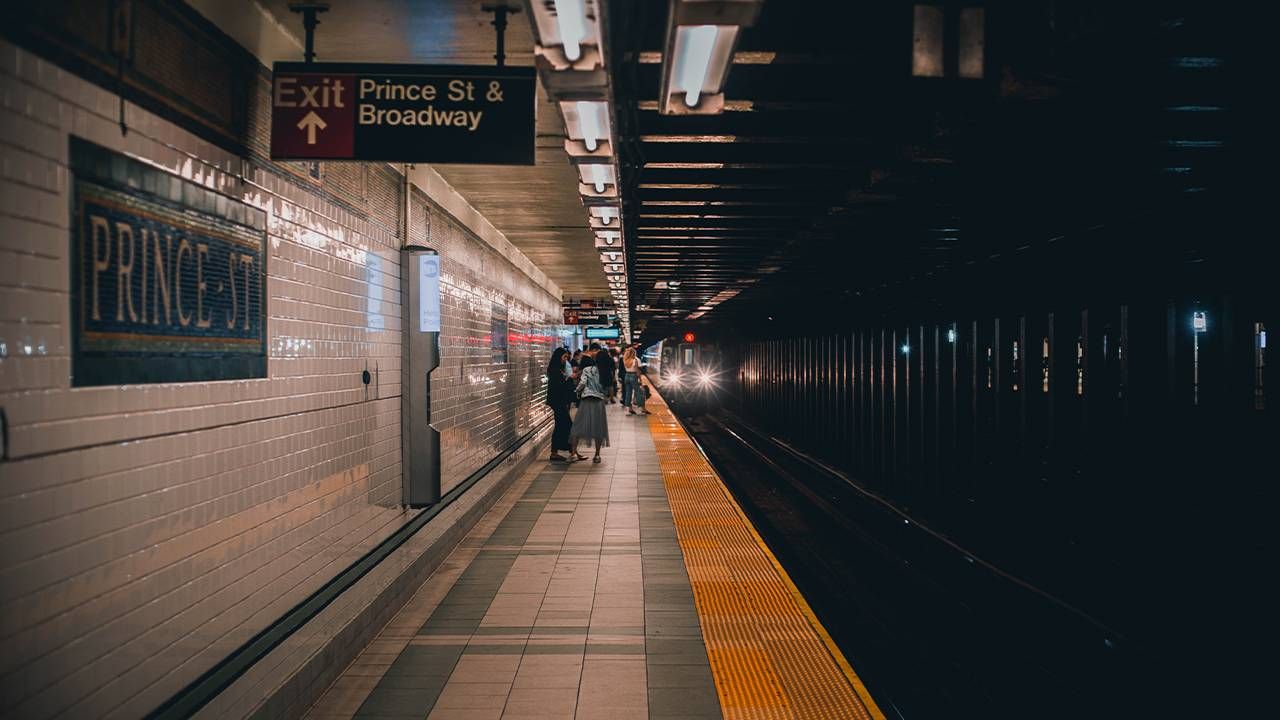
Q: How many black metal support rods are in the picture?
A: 2